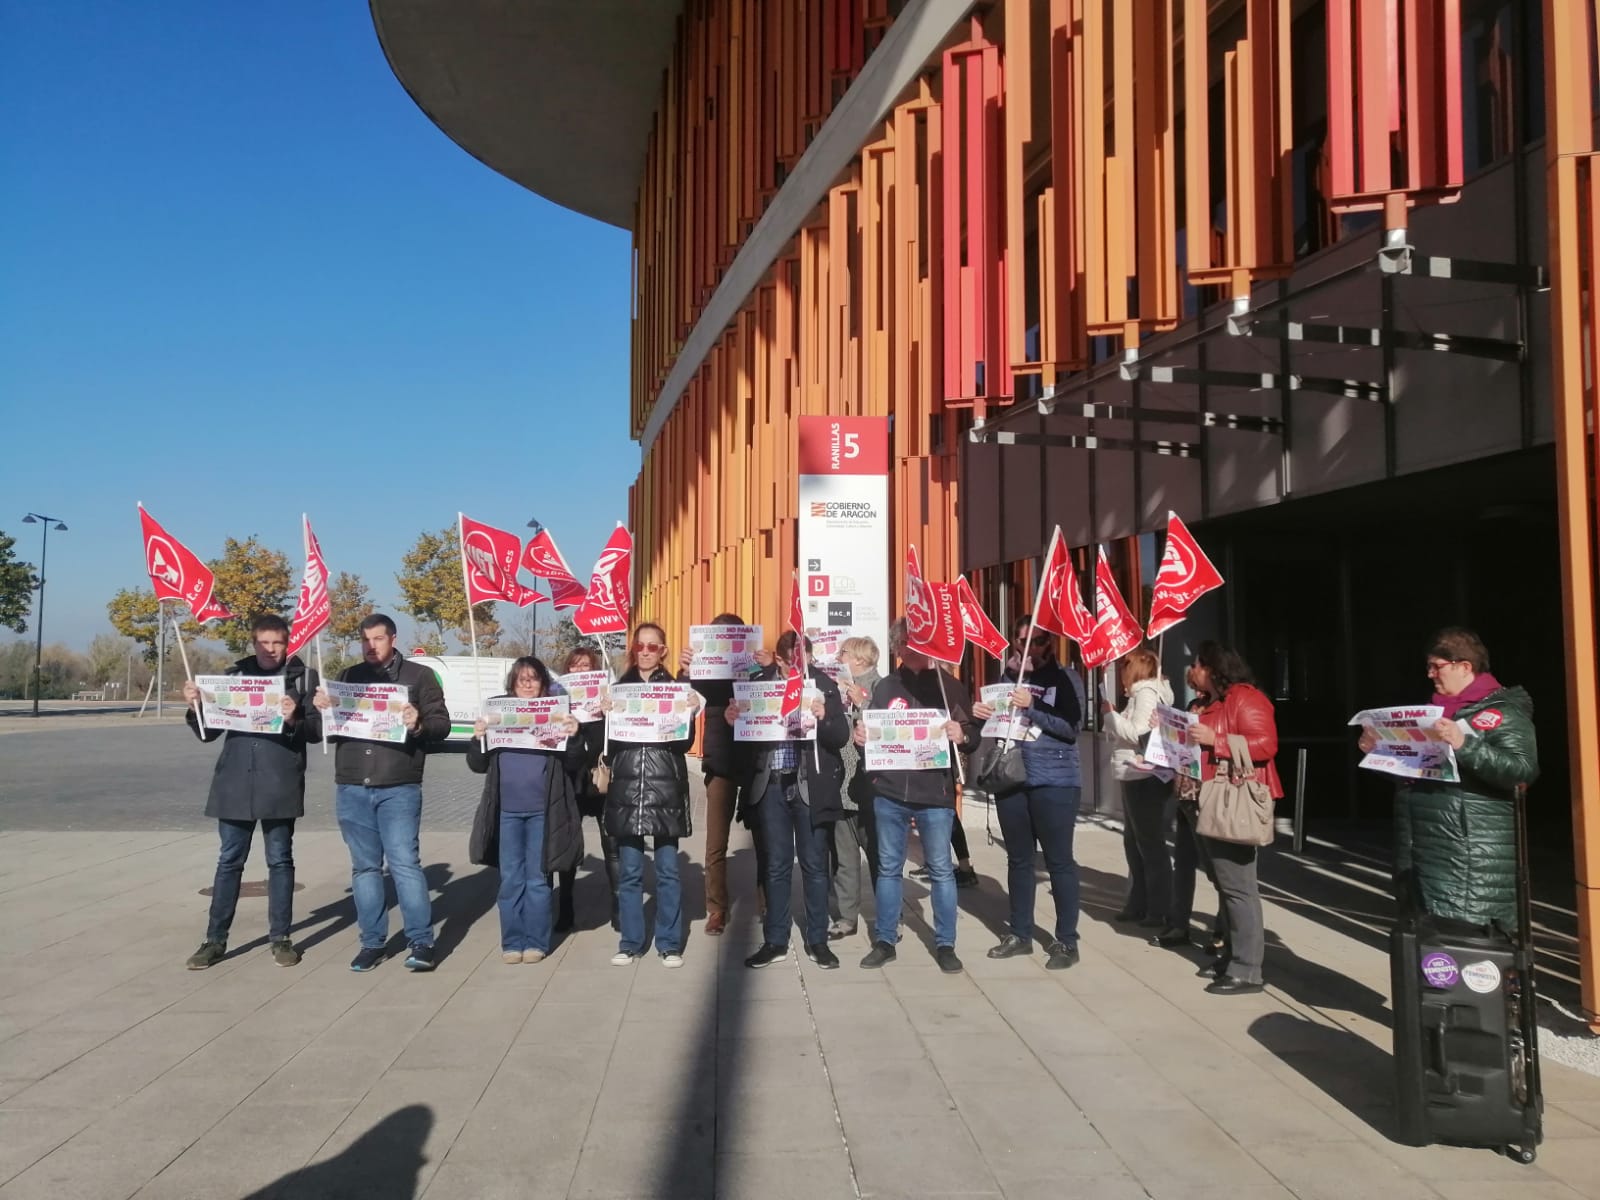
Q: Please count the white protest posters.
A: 13